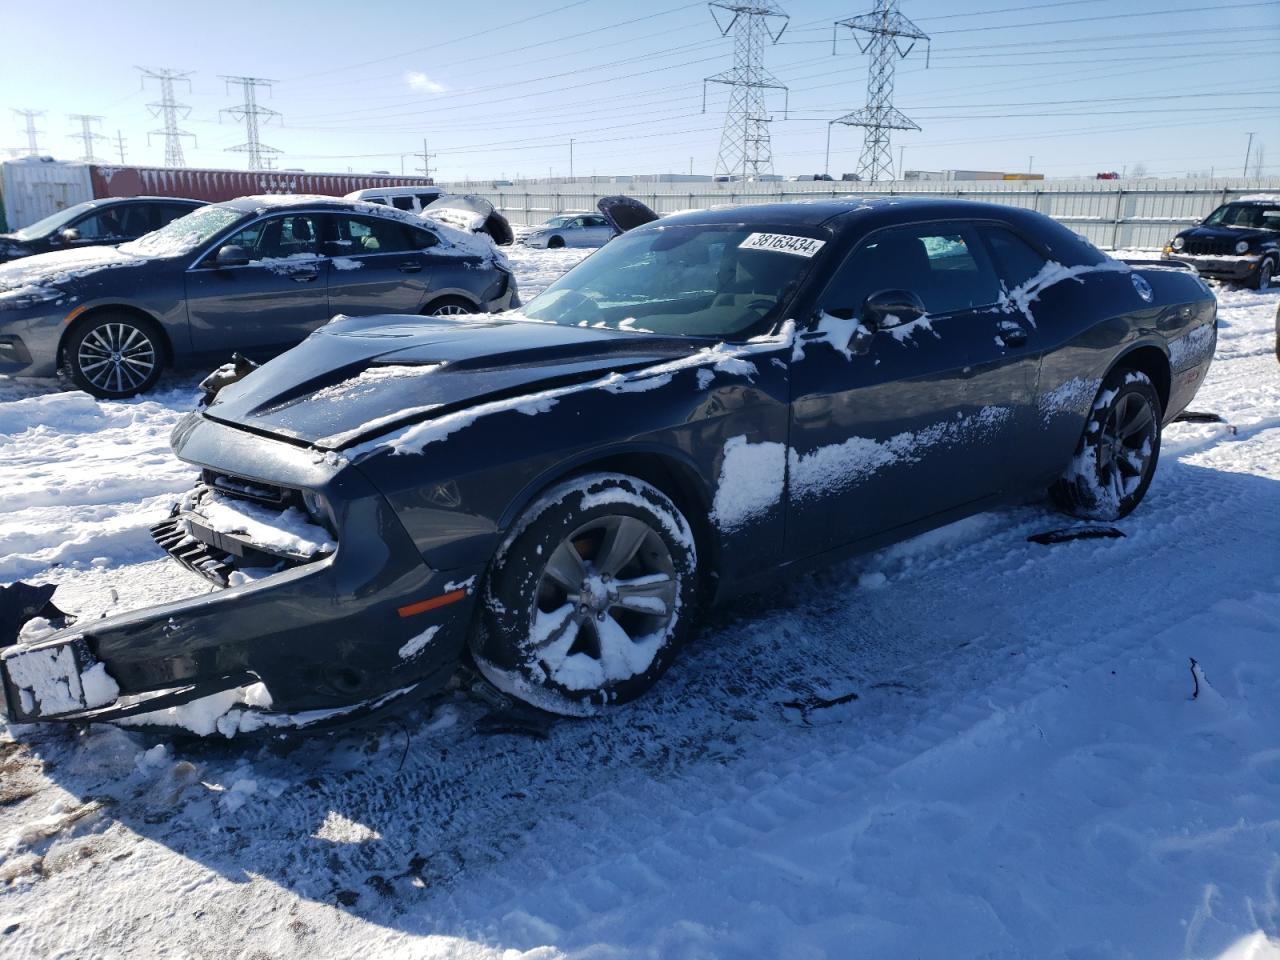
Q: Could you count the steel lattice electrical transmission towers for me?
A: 6